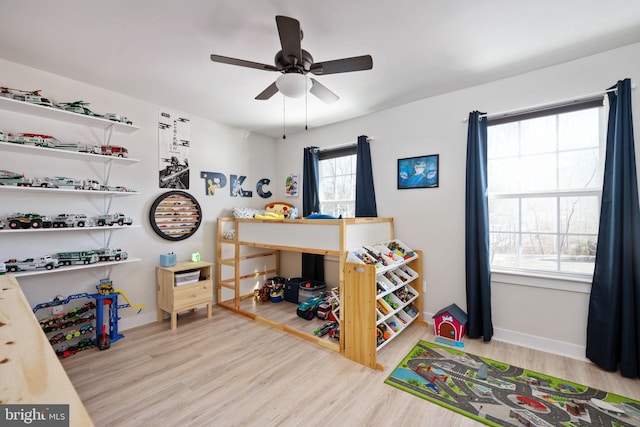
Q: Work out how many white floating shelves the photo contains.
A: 5